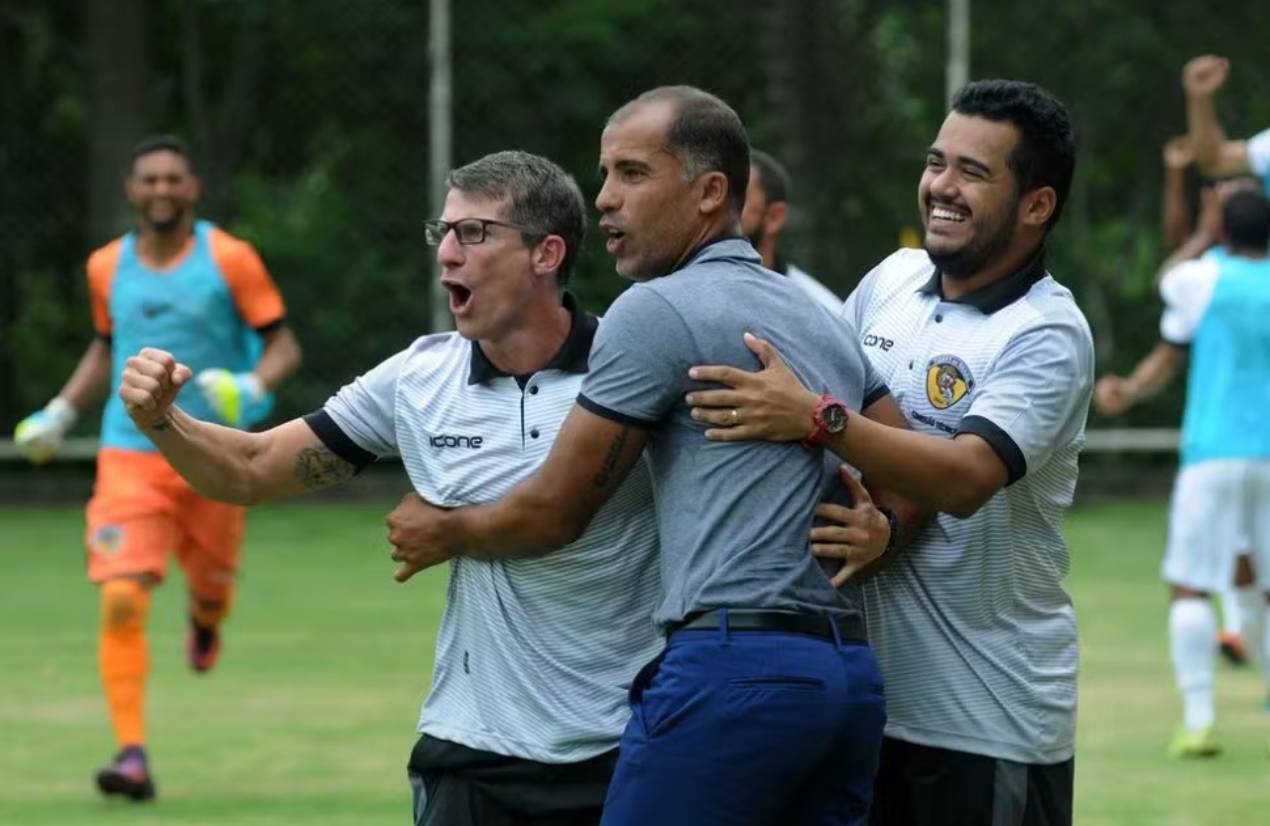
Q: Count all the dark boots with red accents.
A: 2